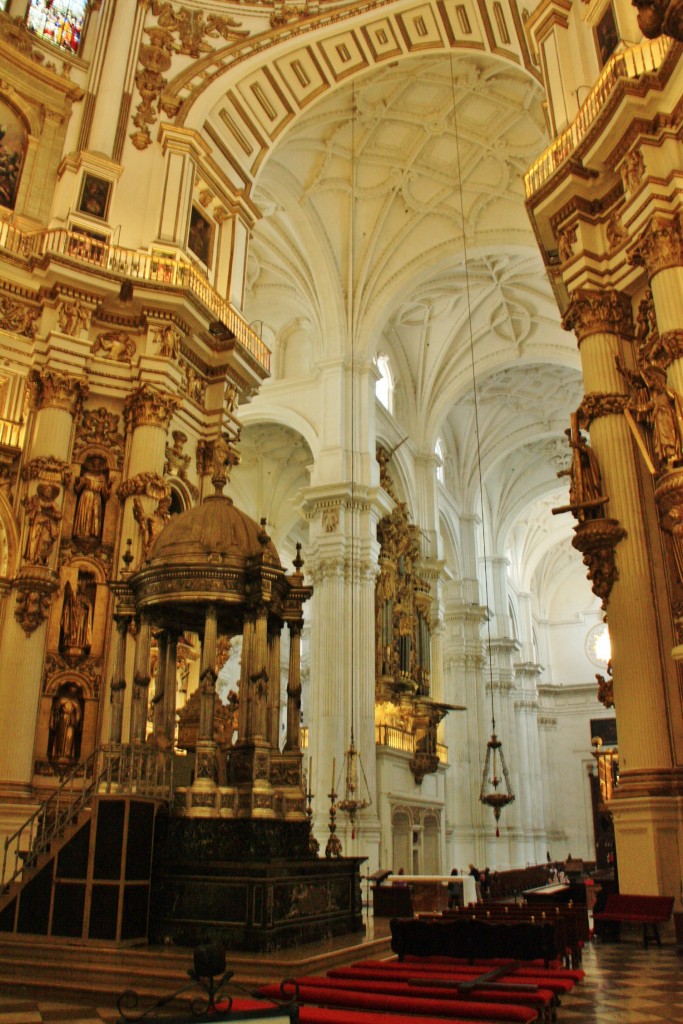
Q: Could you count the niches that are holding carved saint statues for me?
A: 3